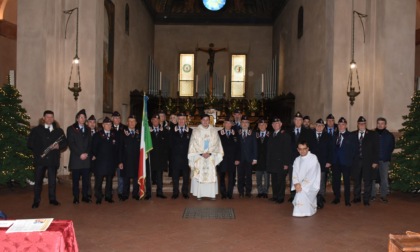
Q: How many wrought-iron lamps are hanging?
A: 2